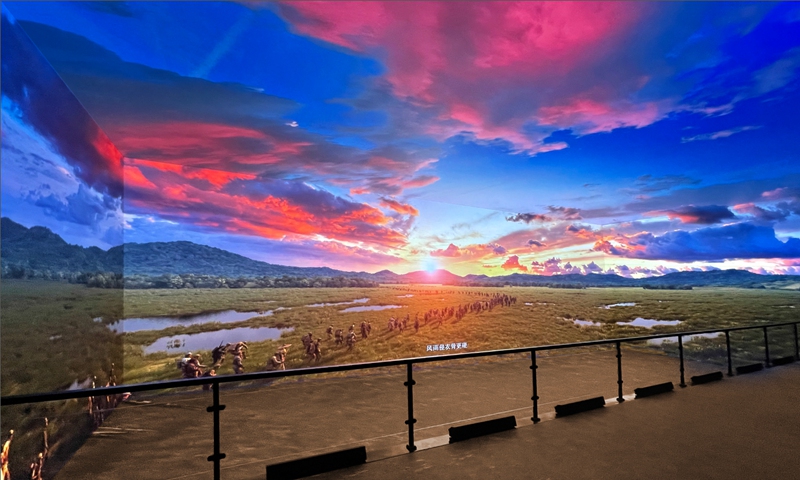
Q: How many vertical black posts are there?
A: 8